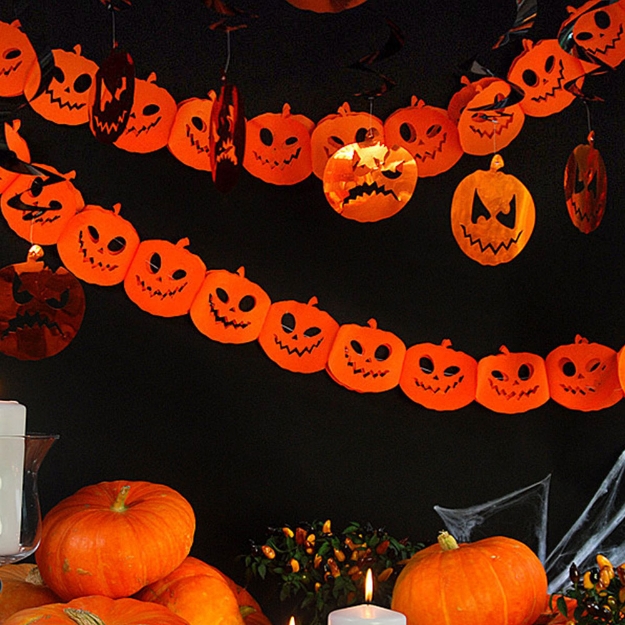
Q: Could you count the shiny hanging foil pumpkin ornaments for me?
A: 6